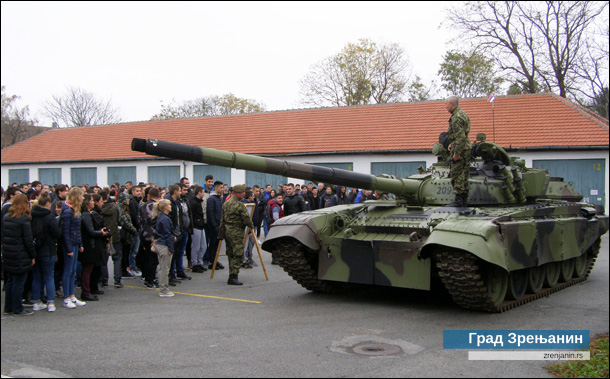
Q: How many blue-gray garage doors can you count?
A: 10